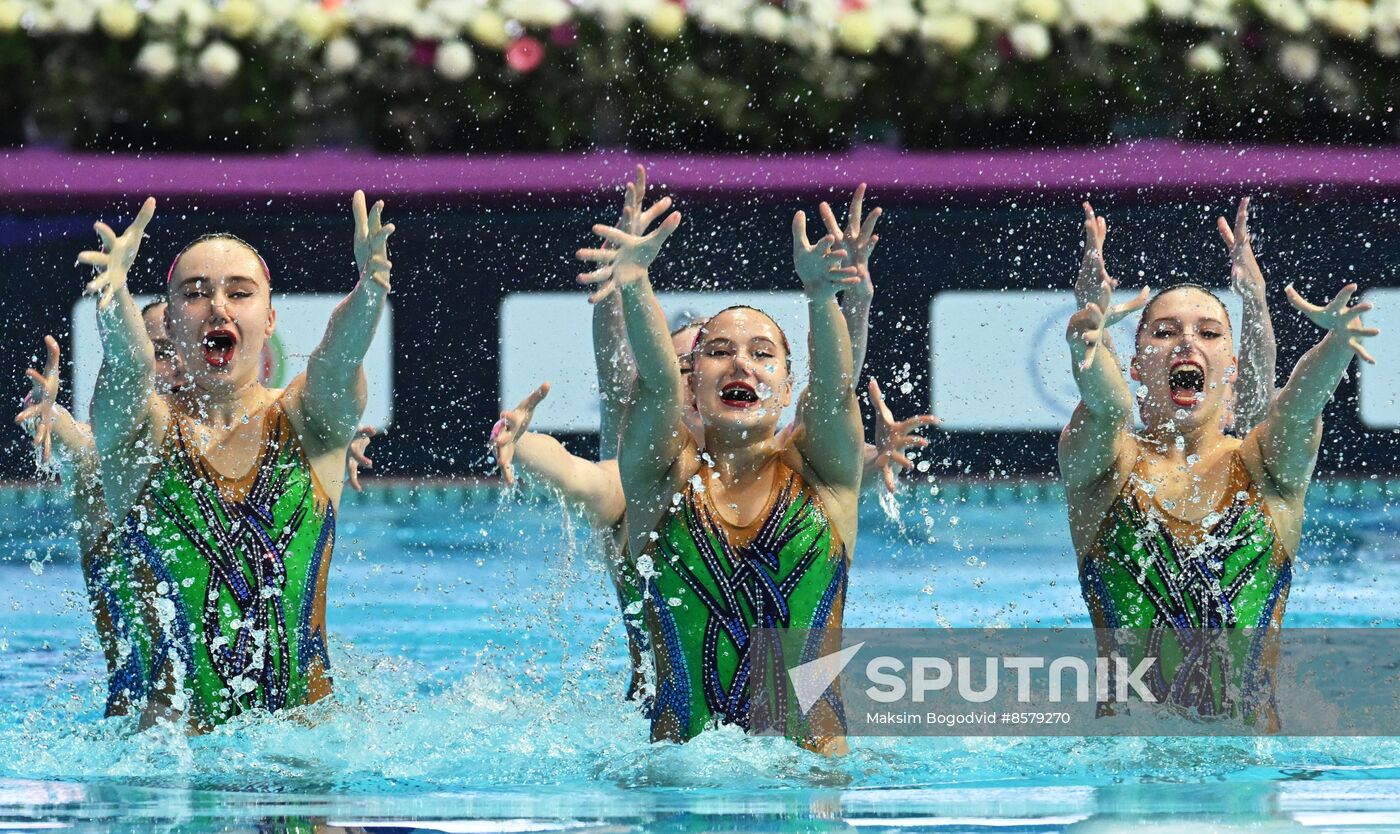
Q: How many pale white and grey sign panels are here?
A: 4